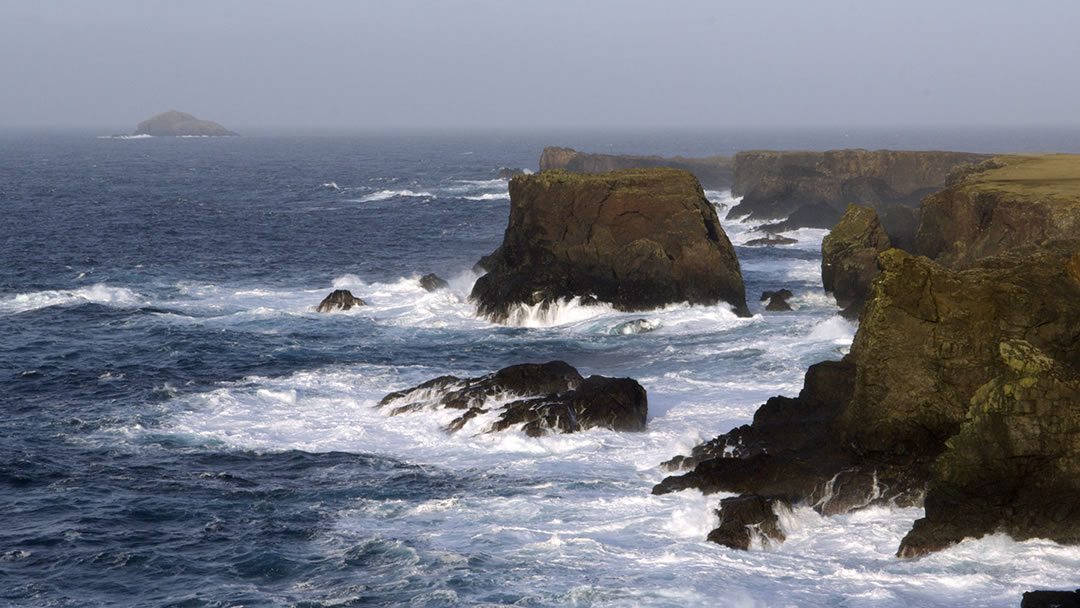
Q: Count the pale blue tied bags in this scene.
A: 0